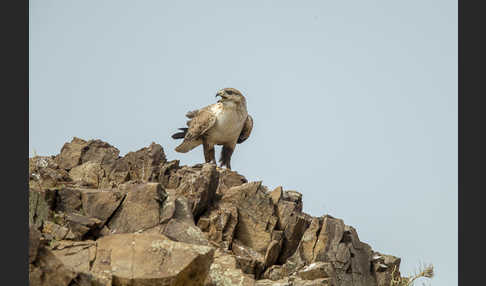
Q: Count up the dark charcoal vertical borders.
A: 2